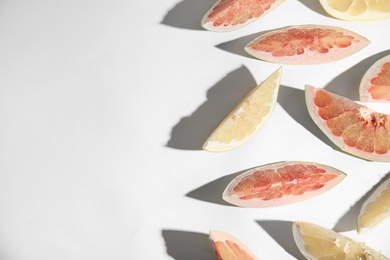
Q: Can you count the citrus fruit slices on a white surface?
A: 10